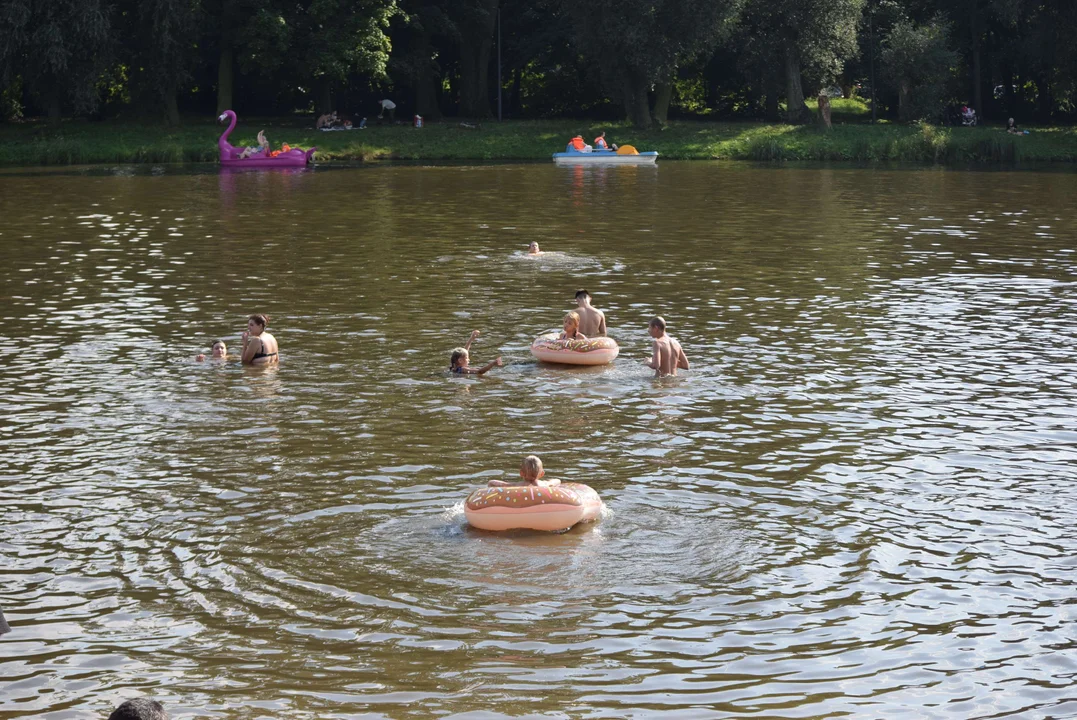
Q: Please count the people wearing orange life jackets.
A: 2